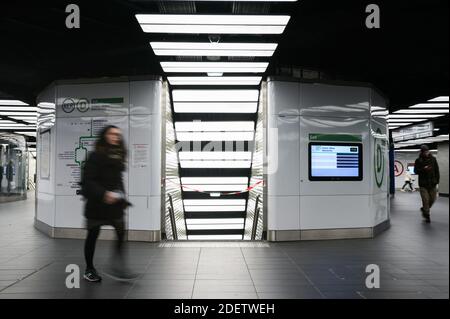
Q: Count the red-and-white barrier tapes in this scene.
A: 1